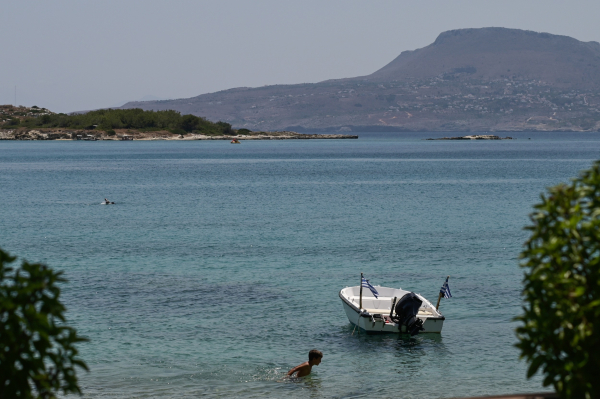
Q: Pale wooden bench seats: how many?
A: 1